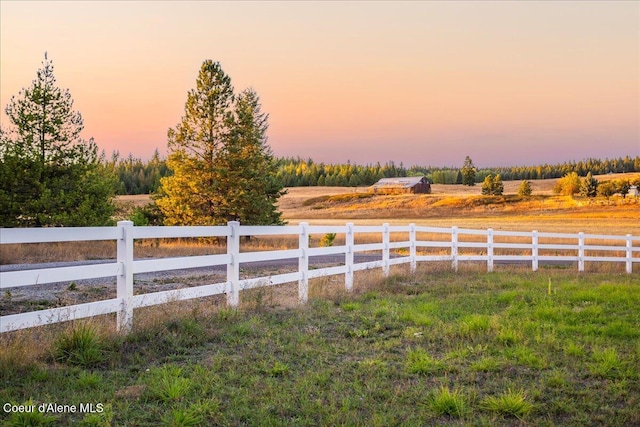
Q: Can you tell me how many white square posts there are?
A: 11